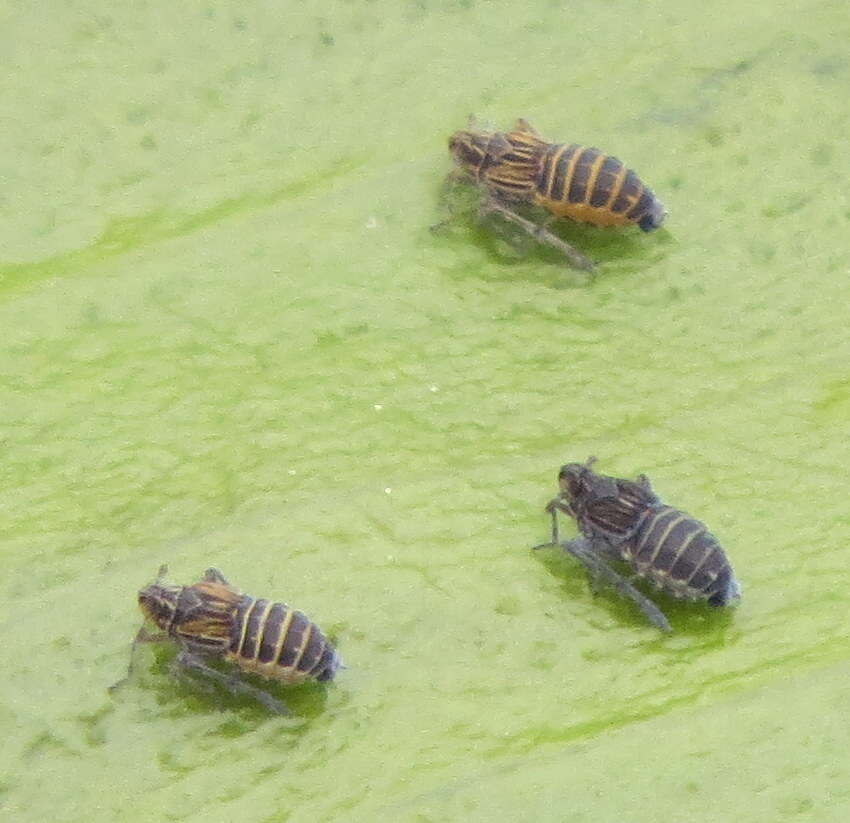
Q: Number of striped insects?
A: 3